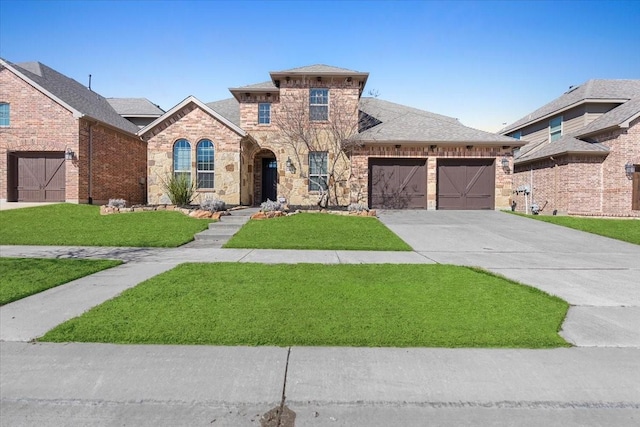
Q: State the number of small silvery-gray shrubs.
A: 4